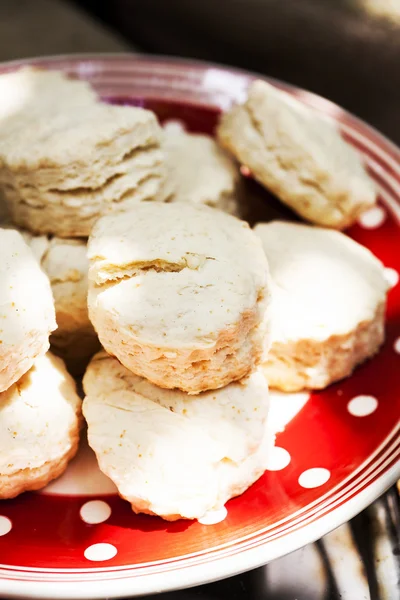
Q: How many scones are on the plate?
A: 9